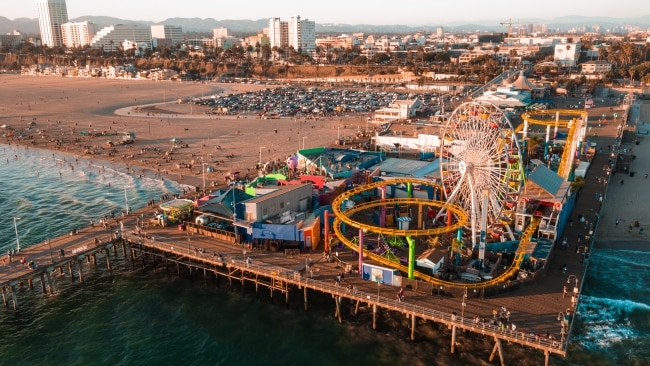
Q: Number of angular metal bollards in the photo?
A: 0